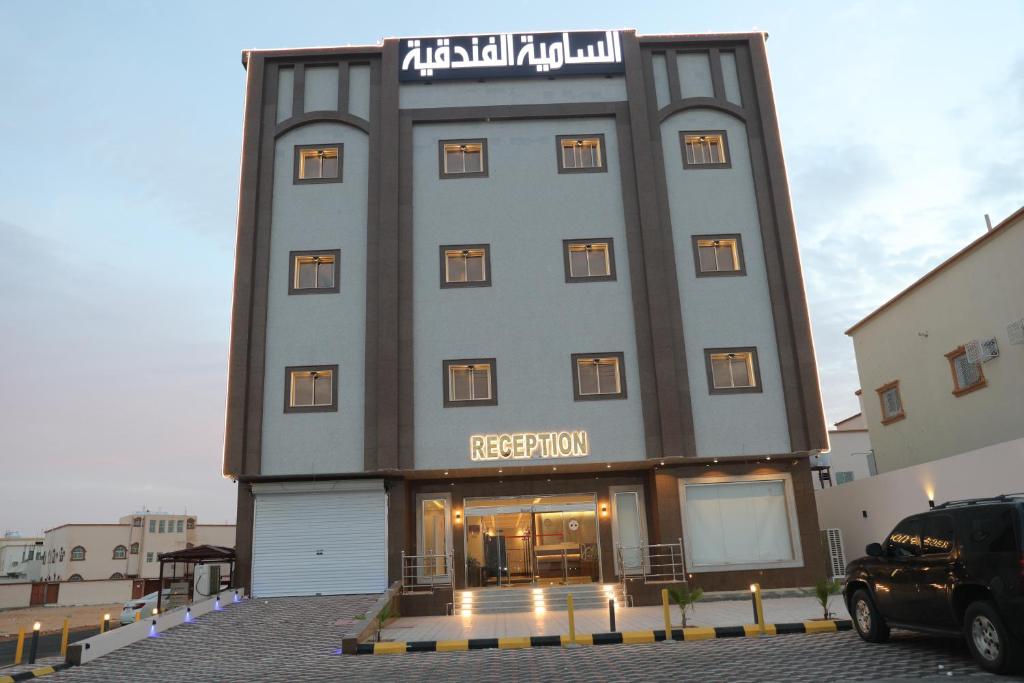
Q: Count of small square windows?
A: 12